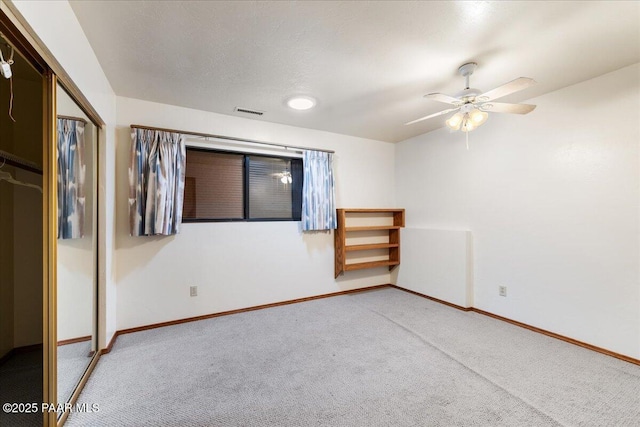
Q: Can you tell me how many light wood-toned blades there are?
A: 4